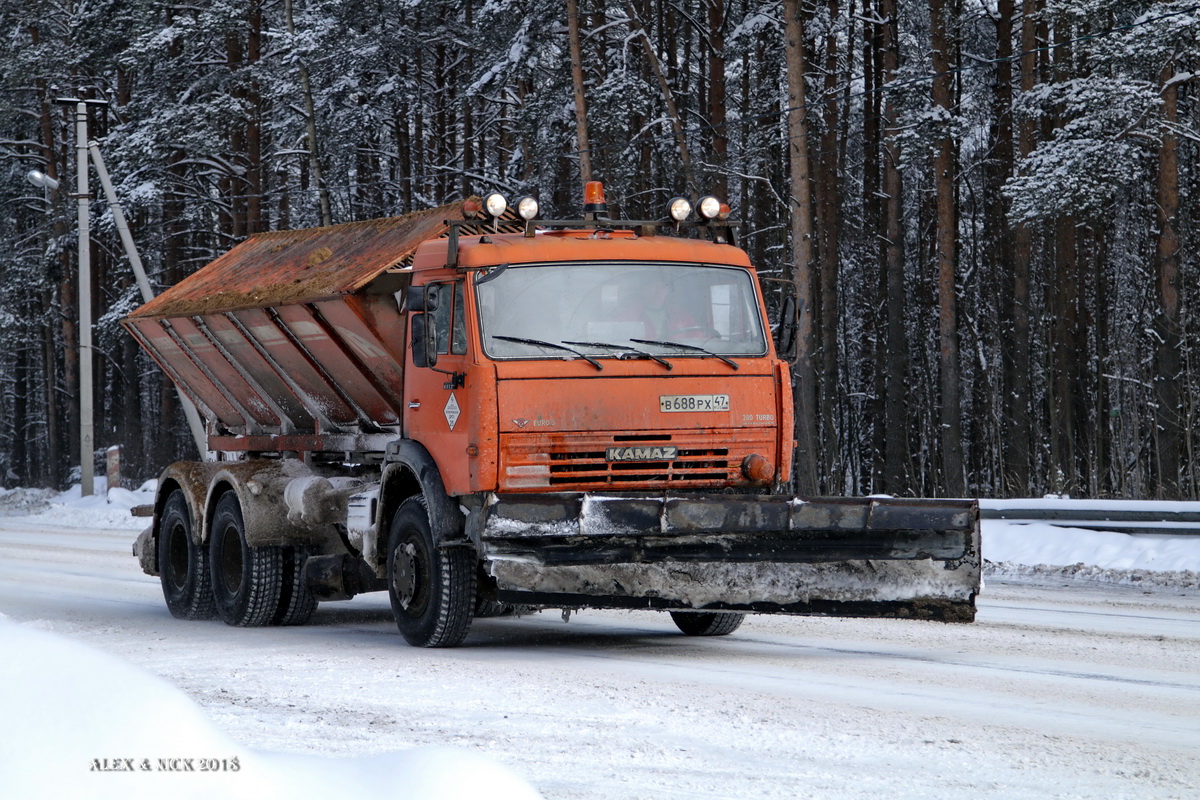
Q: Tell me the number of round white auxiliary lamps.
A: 4